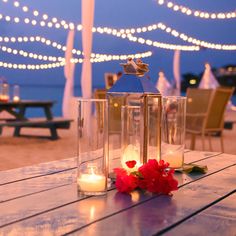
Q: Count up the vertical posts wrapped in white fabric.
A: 3